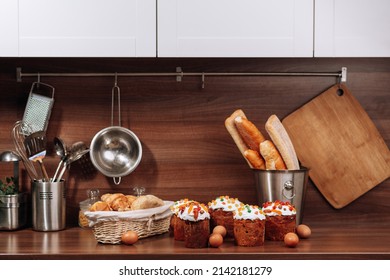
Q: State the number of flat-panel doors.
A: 3